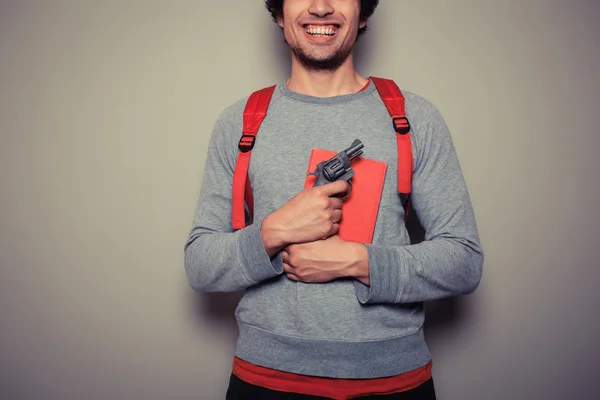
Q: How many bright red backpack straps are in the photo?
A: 2